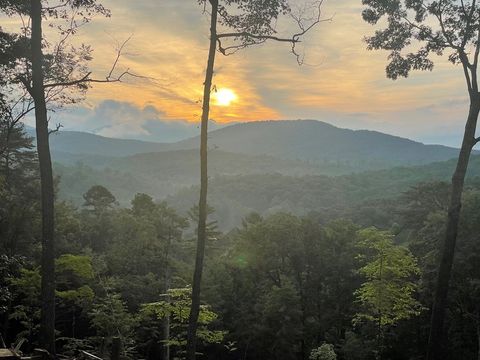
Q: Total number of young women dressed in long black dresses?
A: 0